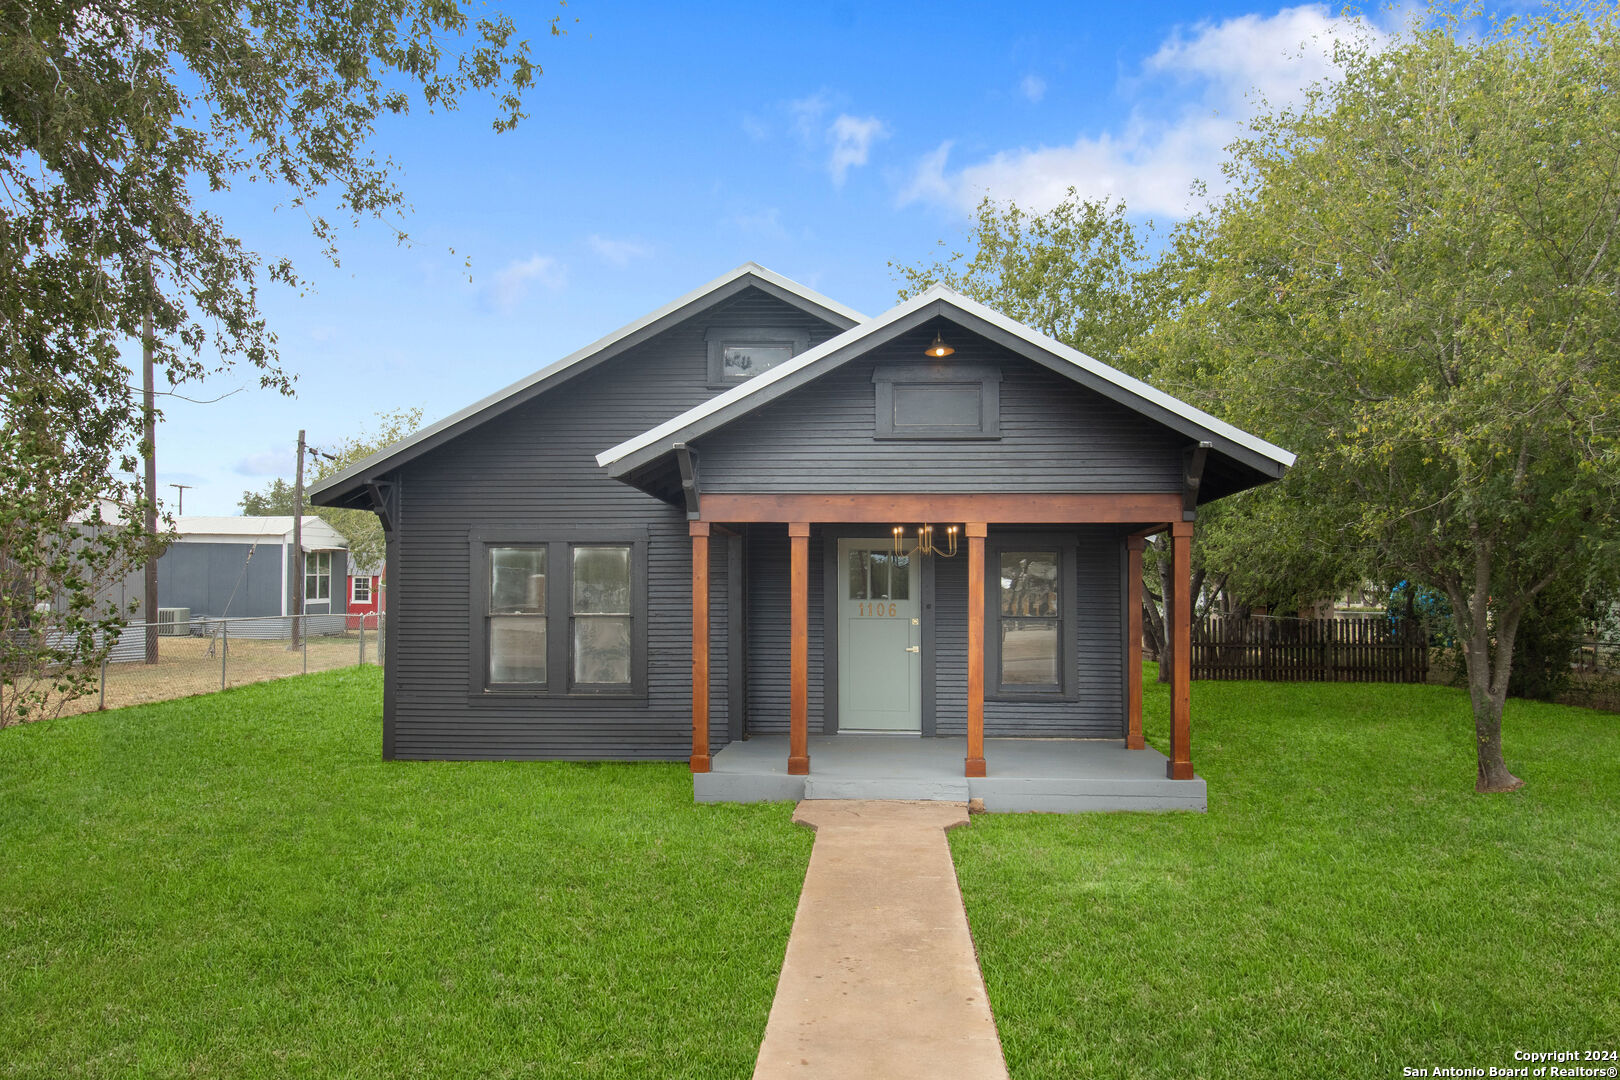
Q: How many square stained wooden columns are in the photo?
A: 5